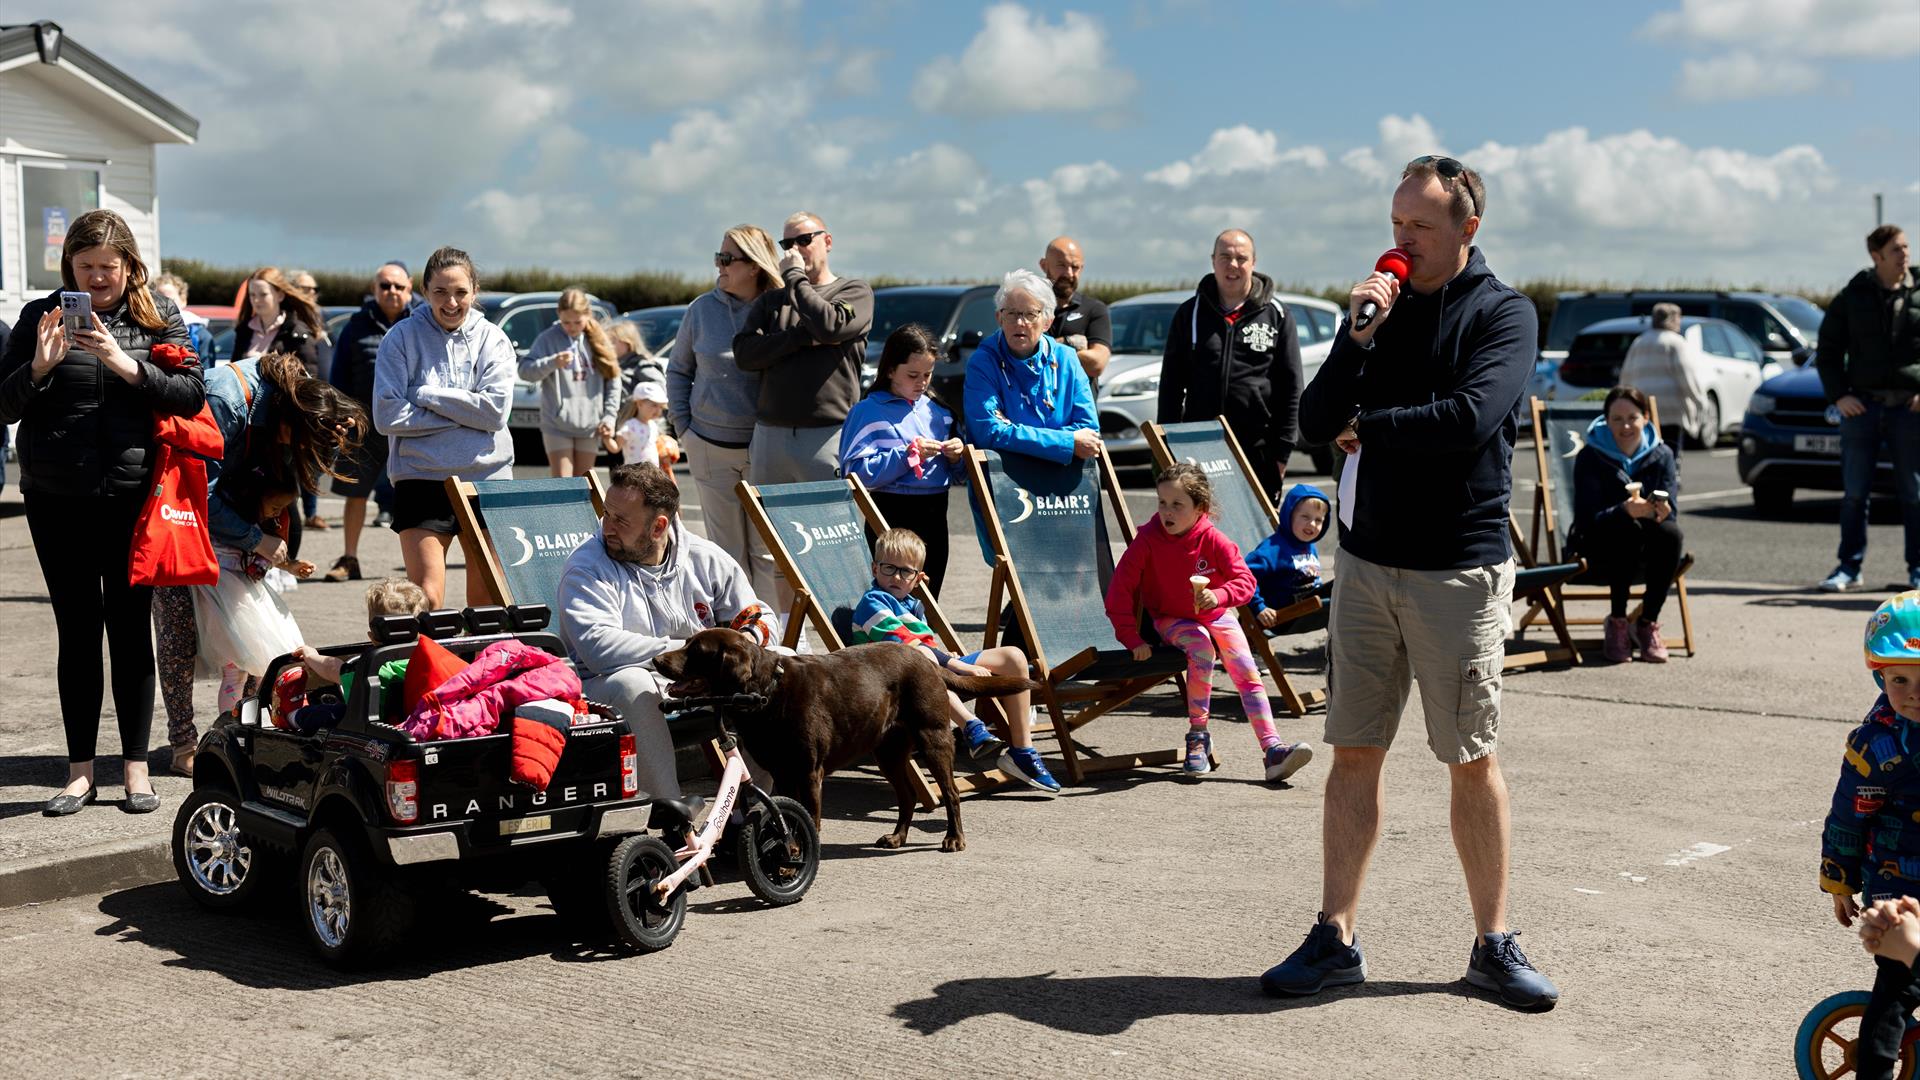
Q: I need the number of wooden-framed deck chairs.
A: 6